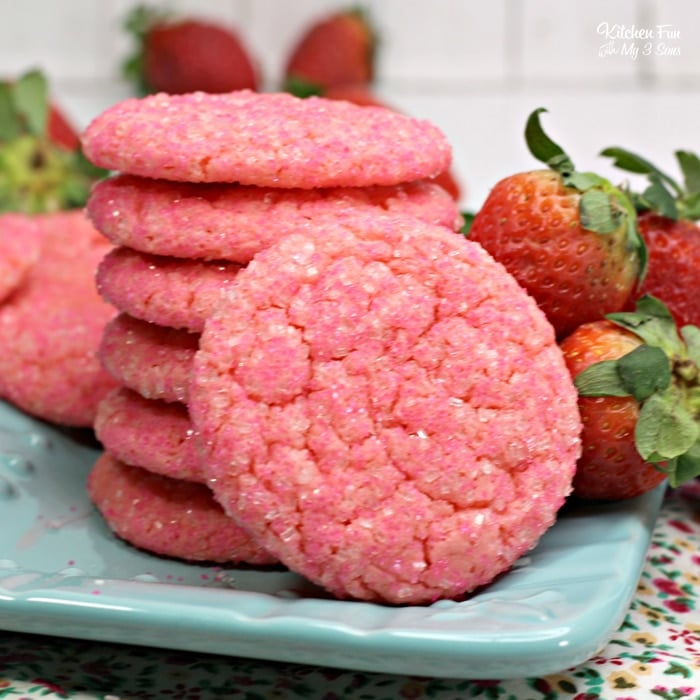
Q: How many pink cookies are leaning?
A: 1